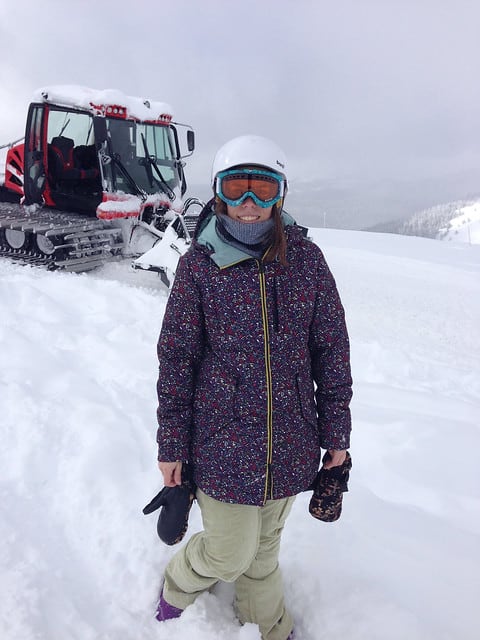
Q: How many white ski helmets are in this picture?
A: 1